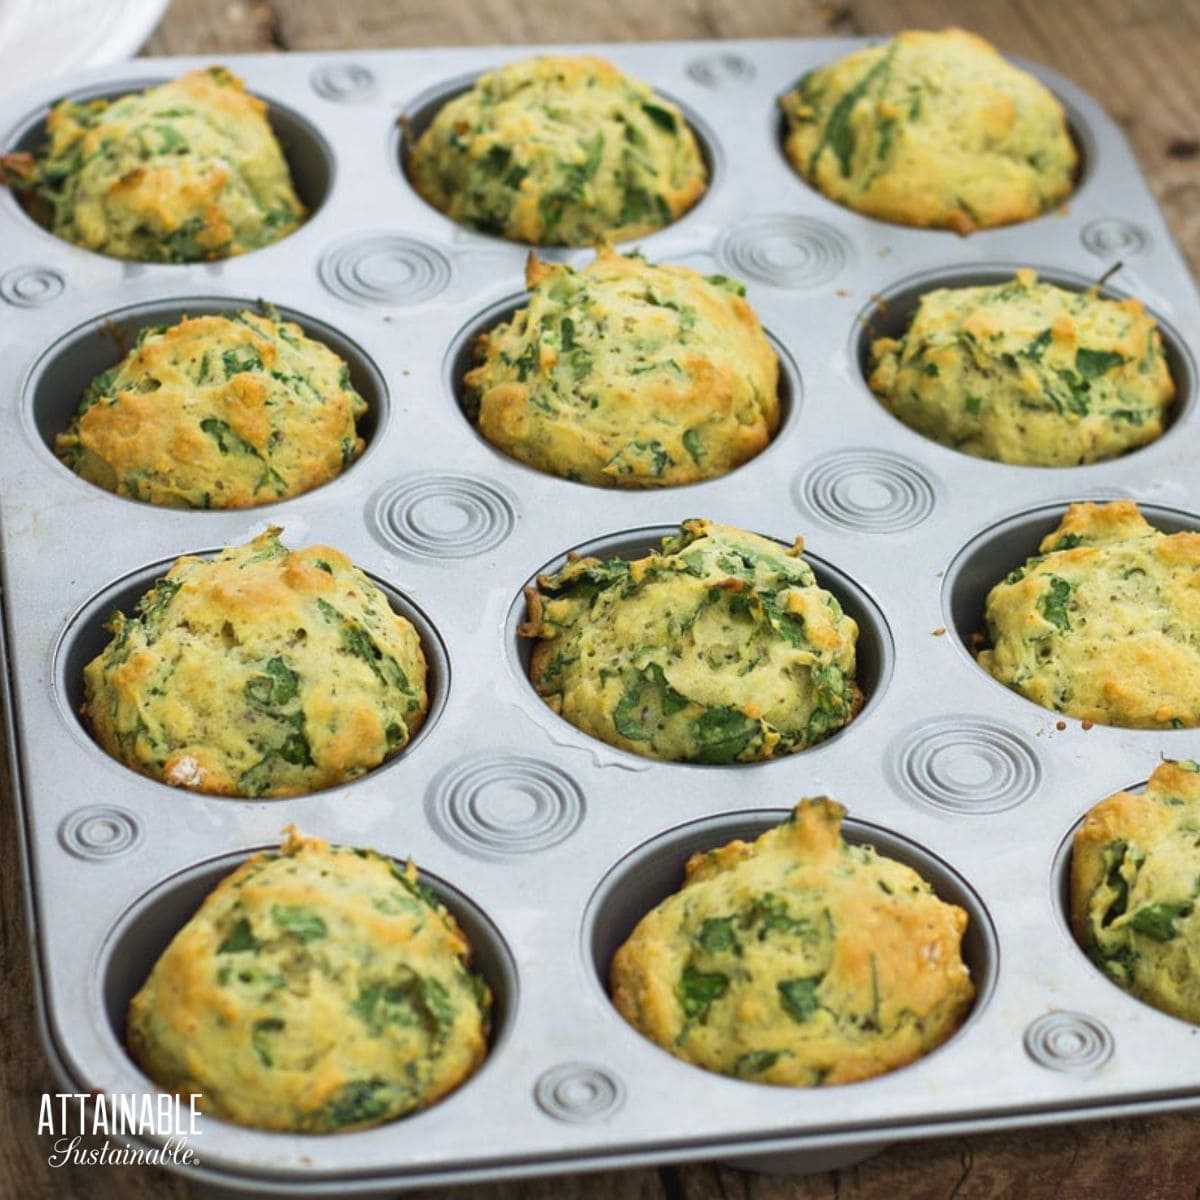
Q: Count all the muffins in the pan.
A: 12